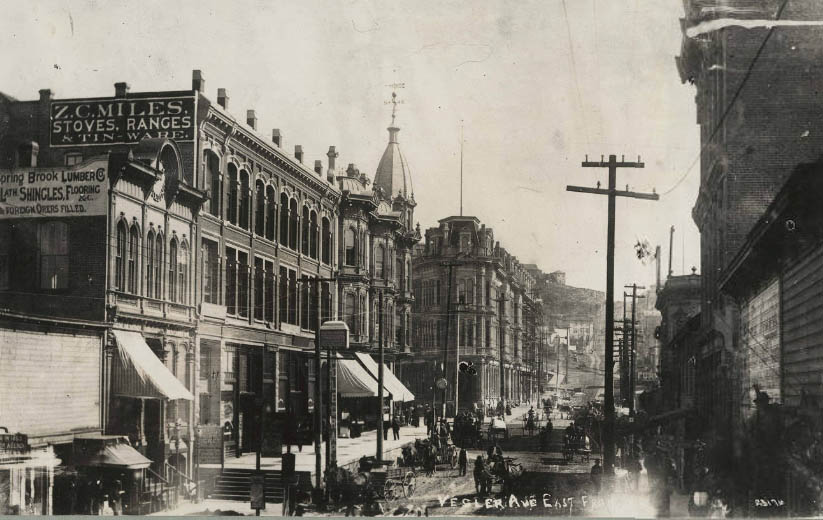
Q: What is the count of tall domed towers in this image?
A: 1